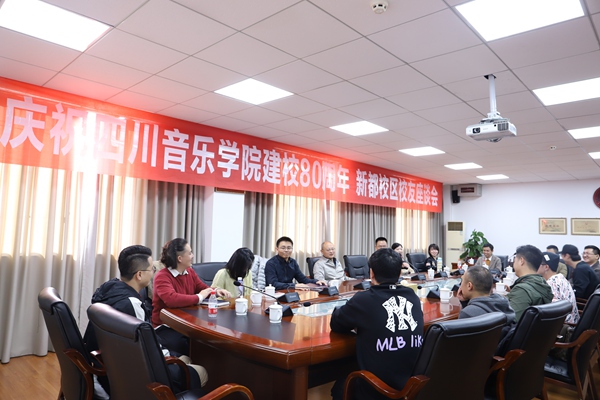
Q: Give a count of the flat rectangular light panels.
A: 10